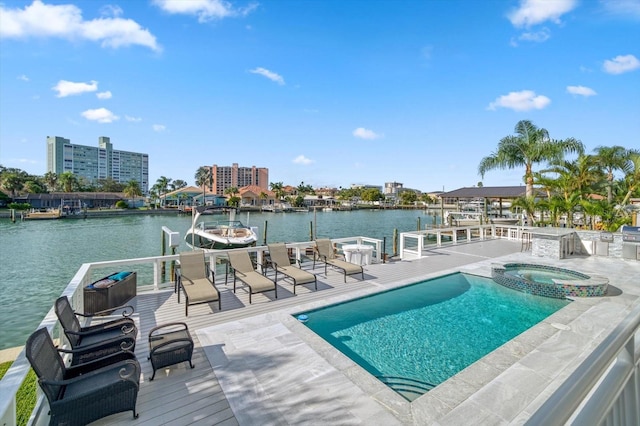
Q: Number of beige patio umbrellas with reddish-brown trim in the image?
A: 0